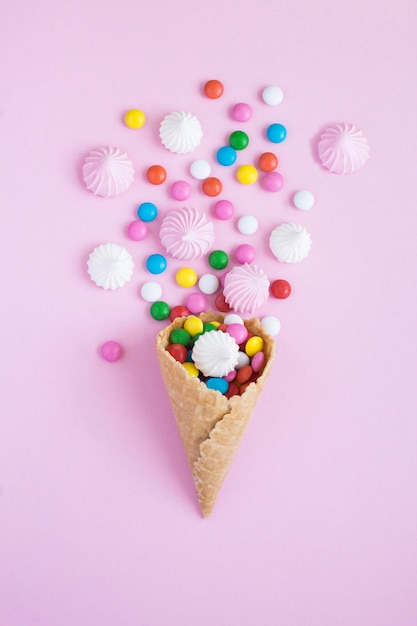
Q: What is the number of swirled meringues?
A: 8